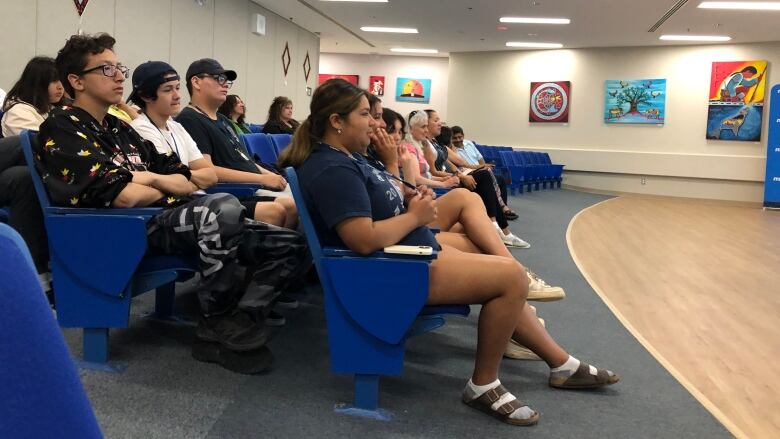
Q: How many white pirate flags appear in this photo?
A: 0